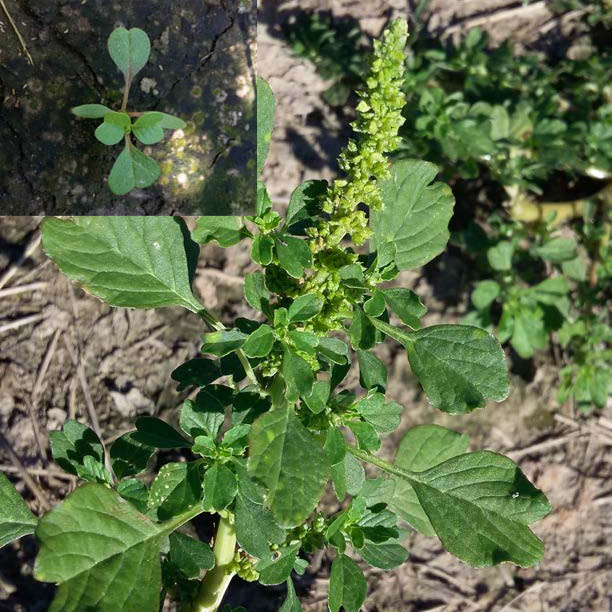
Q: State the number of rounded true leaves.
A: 4